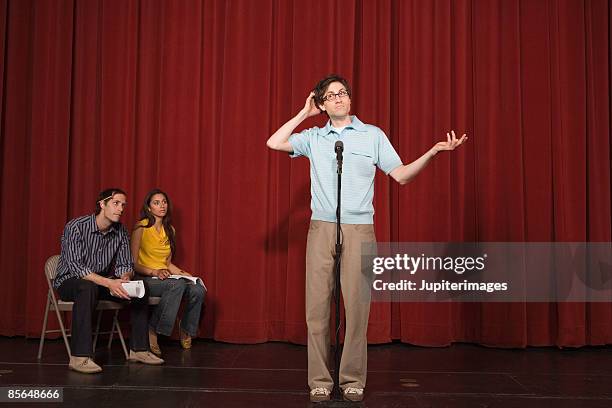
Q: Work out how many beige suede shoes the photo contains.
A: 2